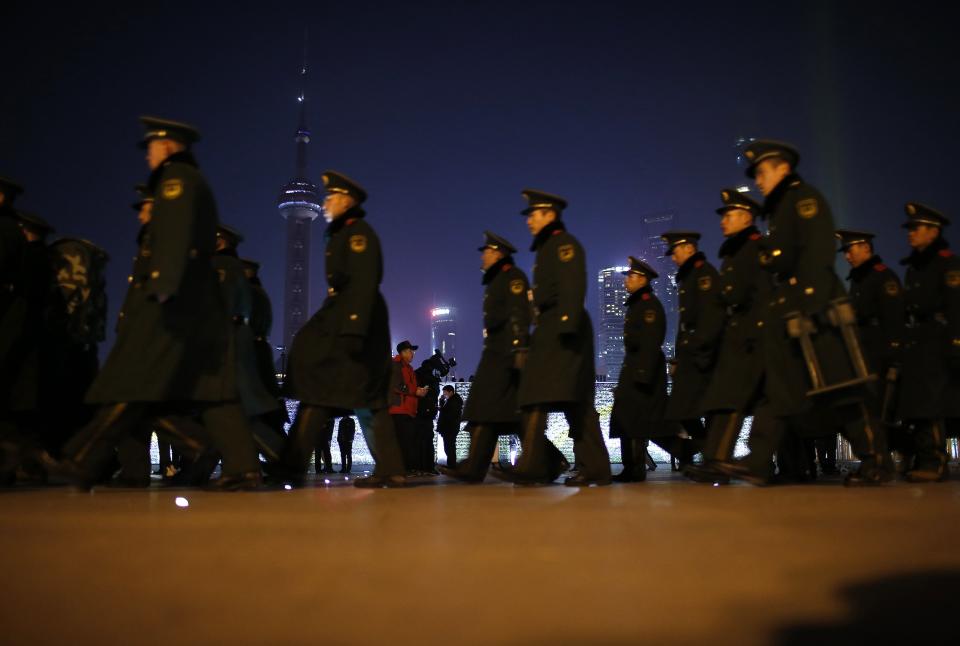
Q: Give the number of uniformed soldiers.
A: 15